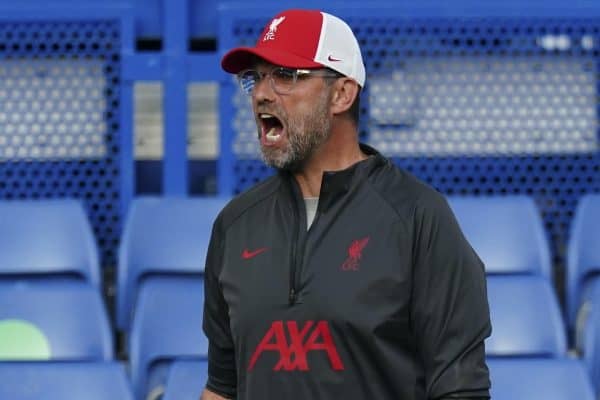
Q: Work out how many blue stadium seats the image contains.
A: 11